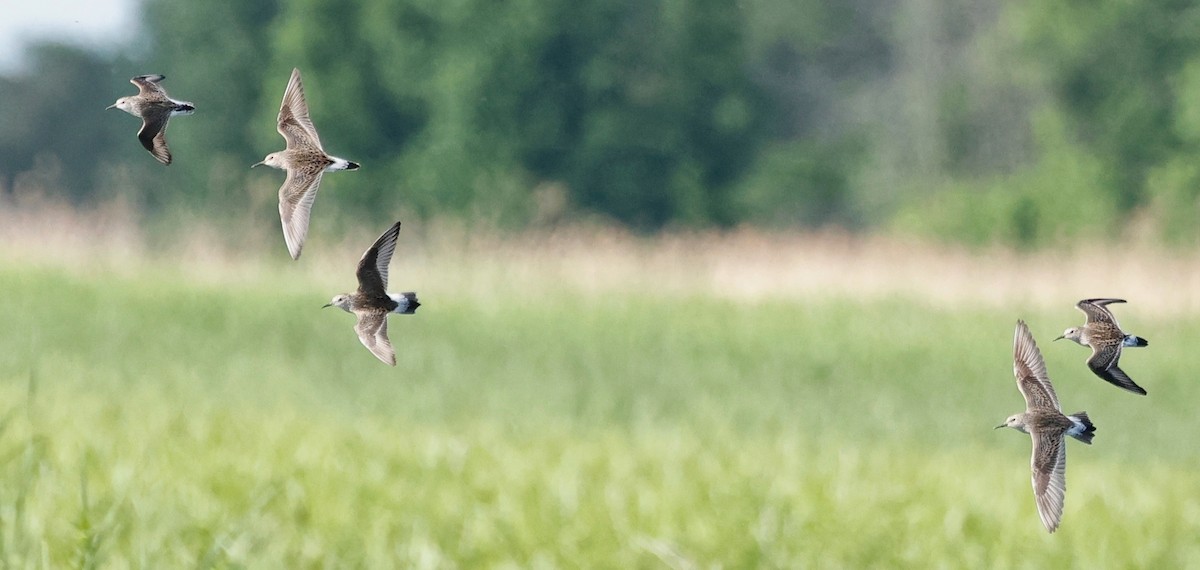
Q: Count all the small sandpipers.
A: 5